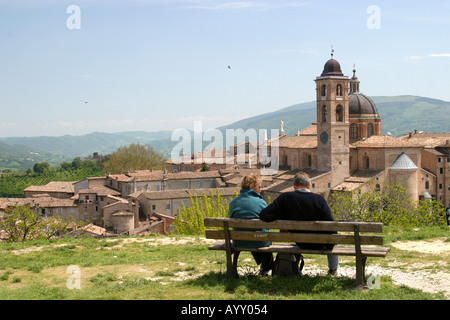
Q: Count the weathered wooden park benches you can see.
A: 1